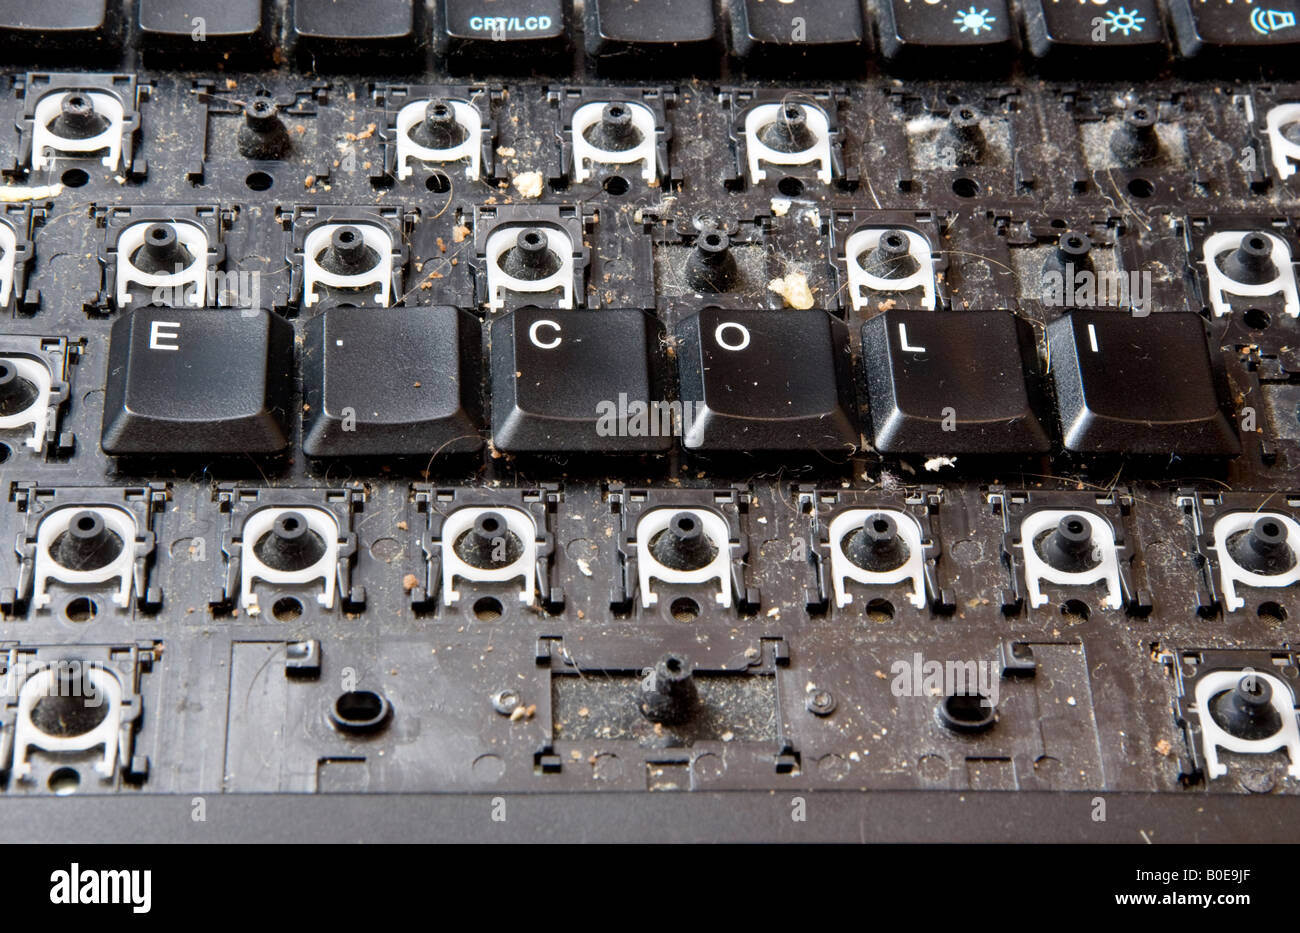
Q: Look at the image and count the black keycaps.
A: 15